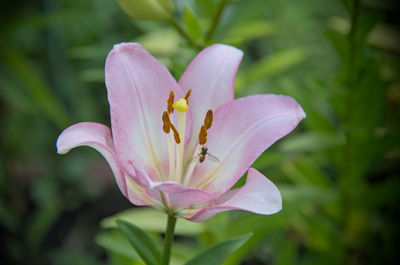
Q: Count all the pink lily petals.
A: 6